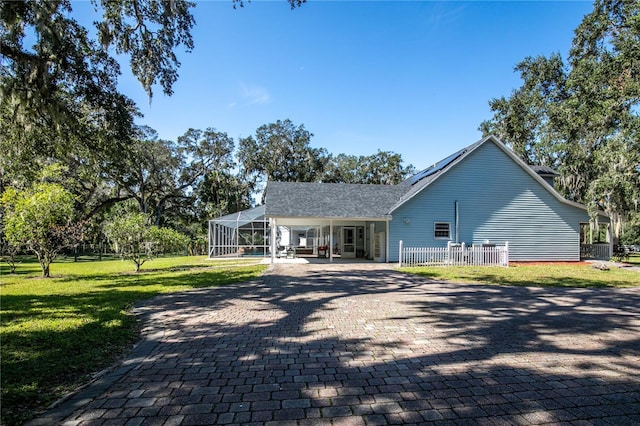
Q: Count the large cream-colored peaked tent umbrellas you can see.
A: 0